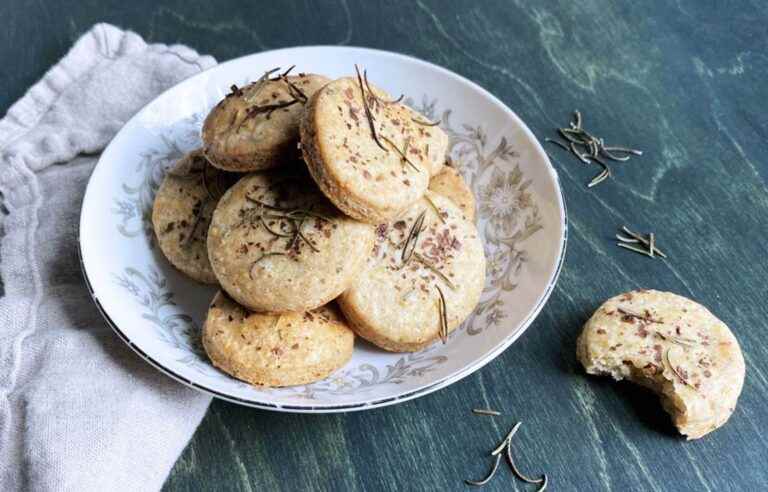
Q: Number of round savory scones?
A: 9